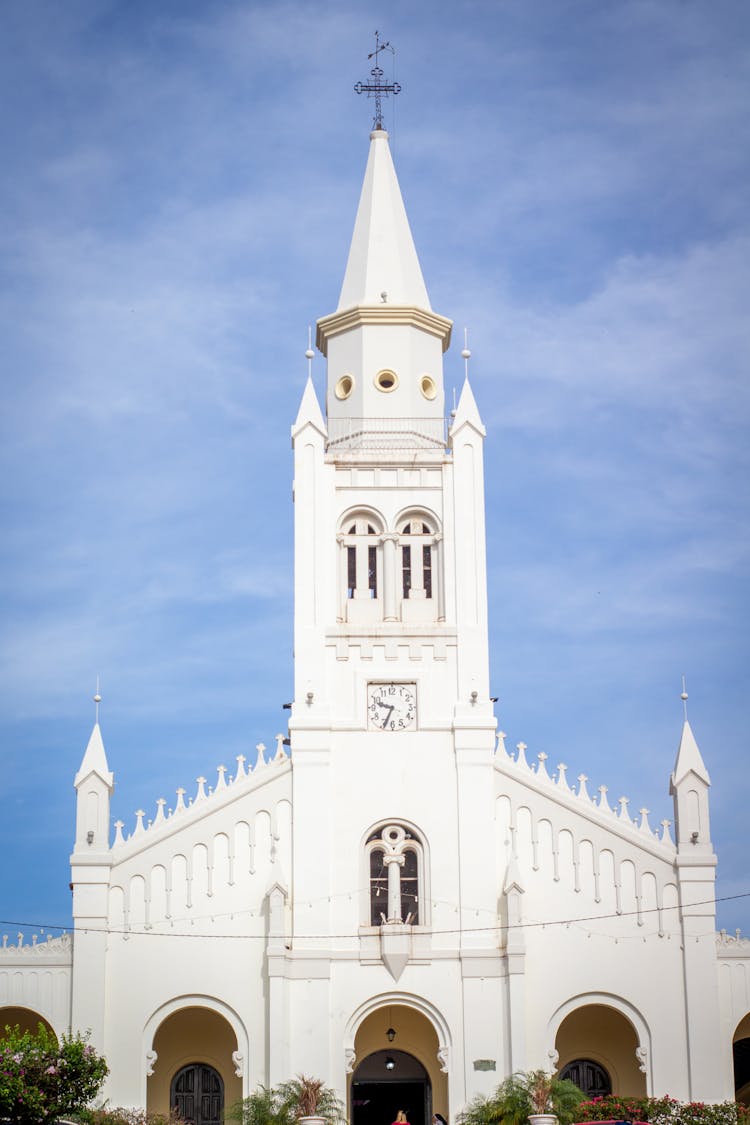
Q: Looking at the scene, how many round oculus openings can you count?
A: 3